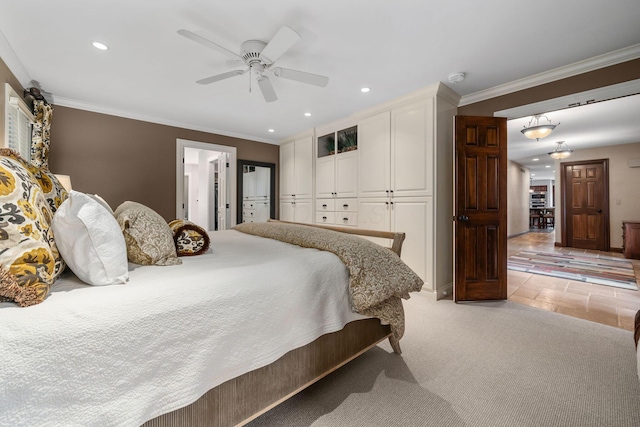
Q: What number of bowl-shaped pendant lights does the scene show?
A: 2